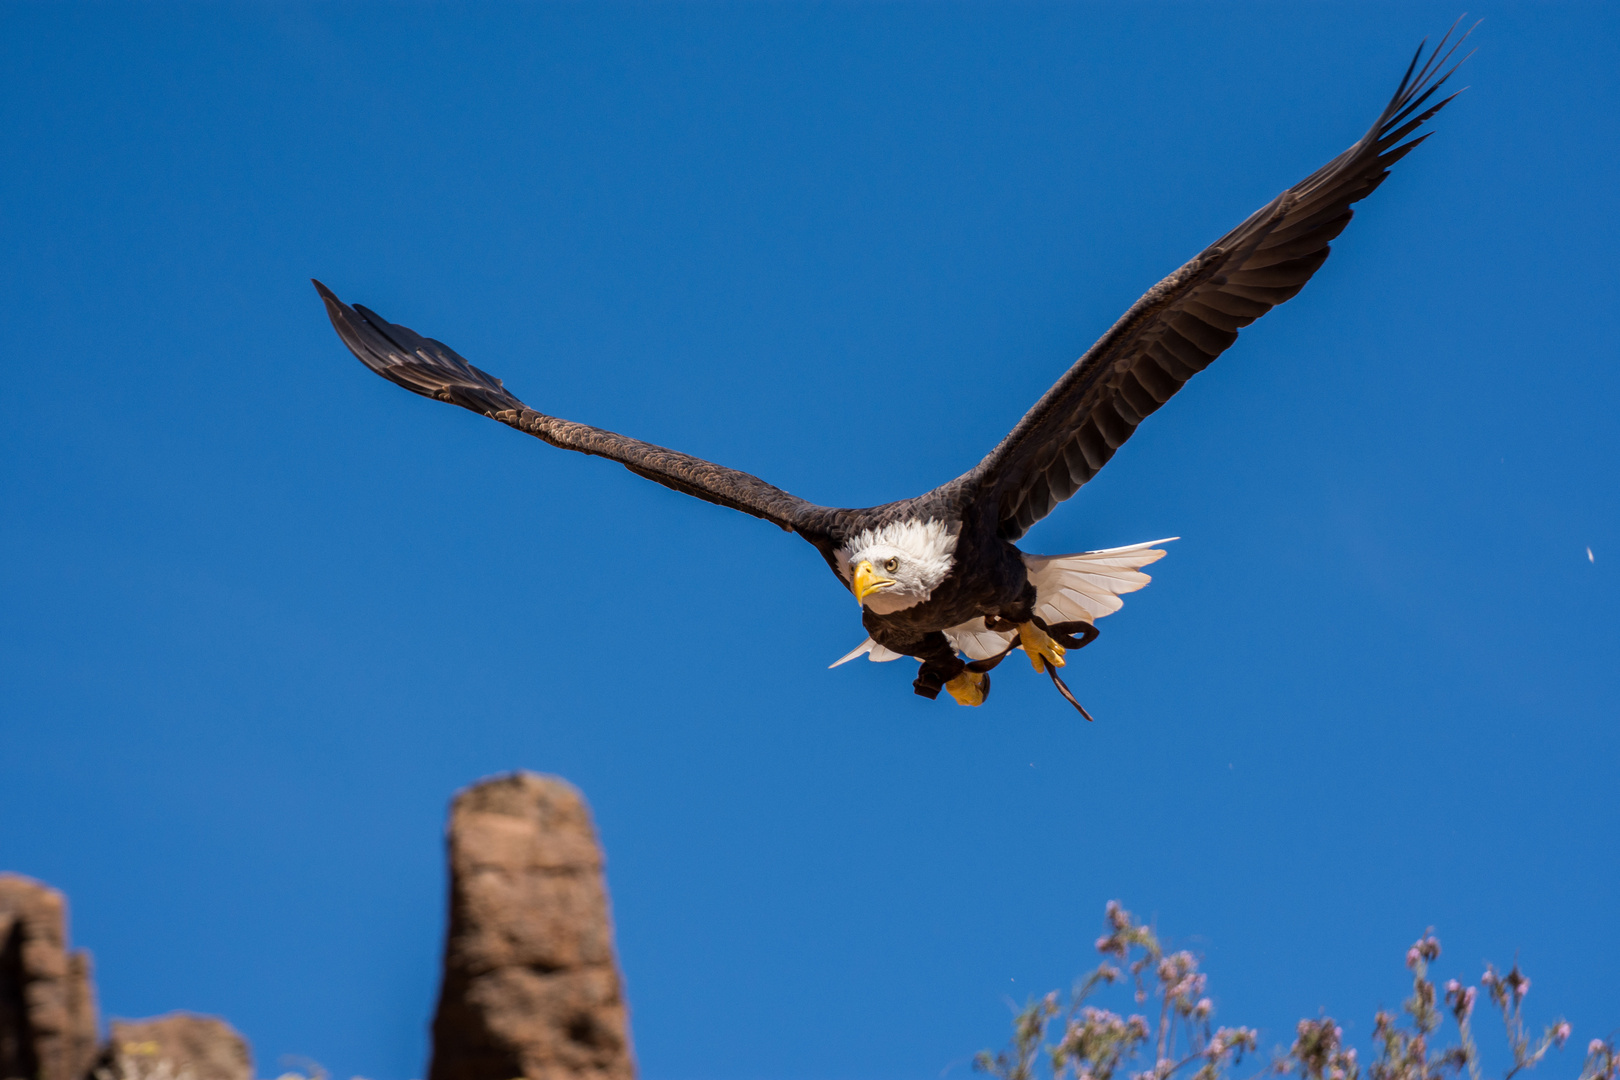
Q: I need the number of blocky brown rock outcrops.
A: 3